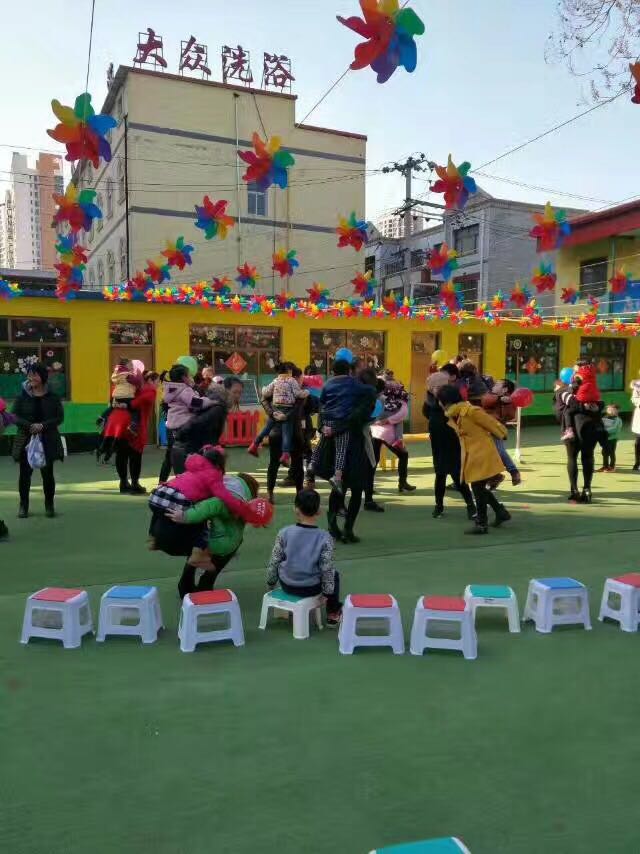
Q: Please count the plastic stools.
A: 10